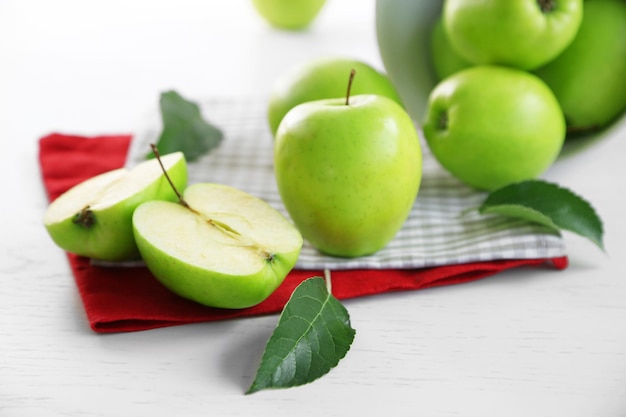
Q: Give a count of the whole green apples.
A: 7